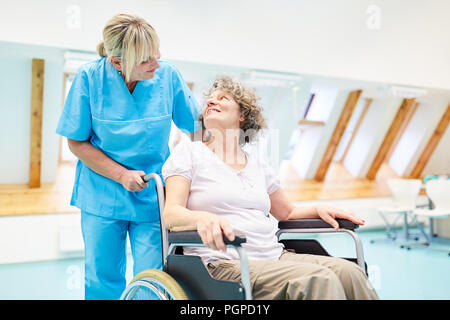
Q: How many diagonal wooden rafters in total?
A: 3